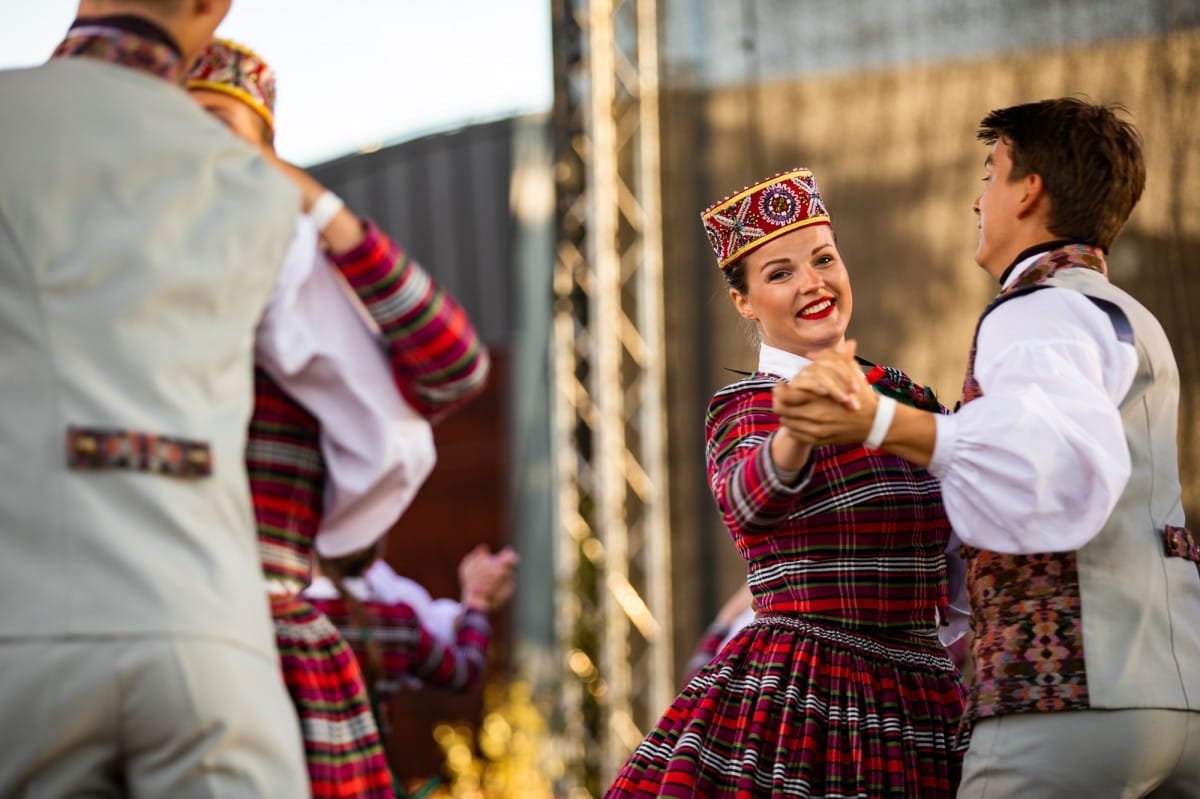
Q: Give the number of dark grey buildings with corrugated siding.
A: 1